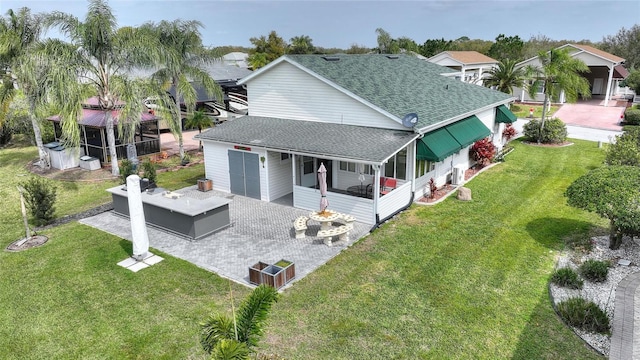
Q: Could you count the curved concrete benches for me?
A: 3